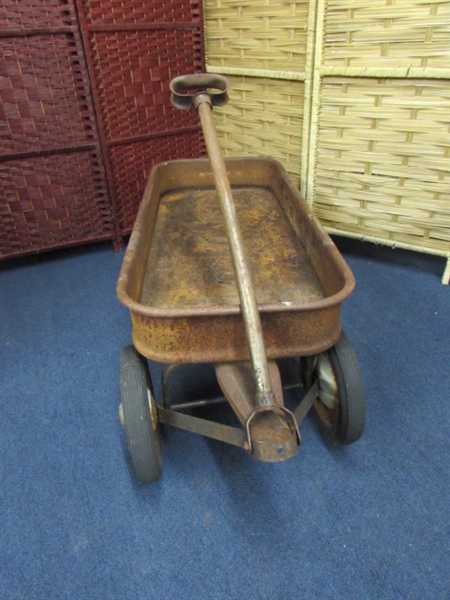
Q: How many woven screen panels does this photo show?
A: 4